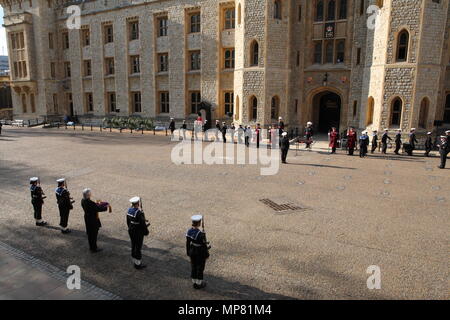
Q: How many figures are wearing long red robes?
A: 4